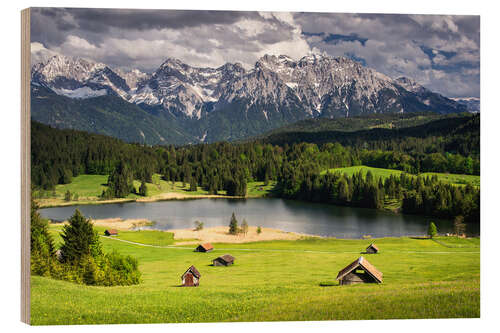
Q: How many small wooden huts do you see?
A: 6